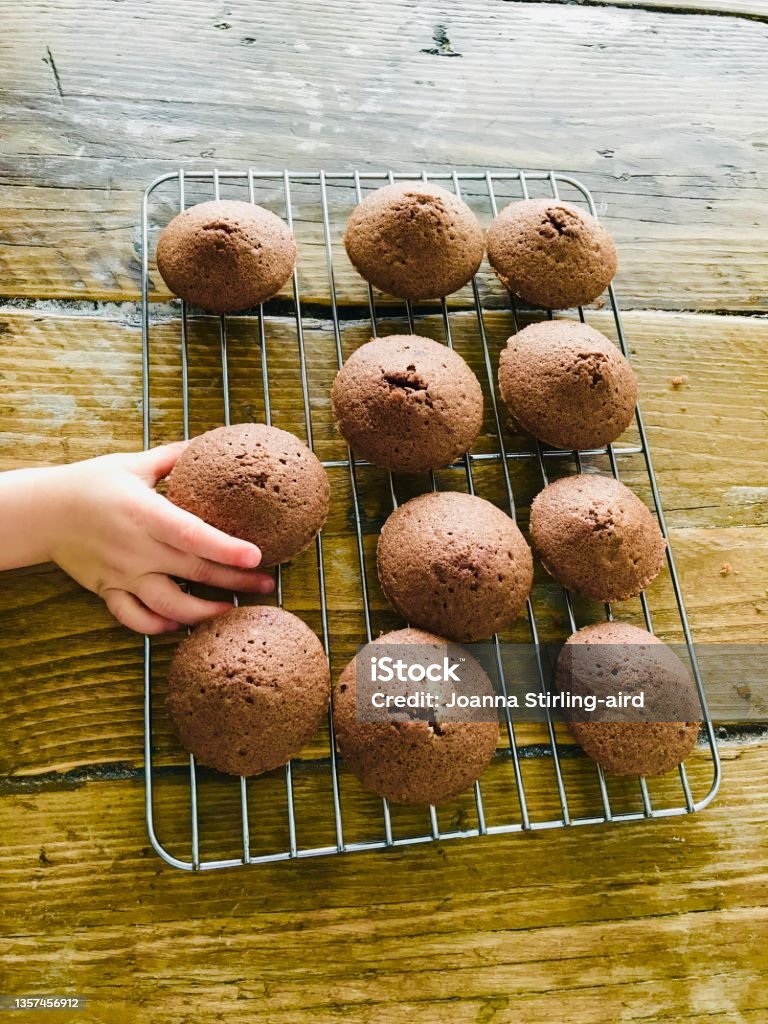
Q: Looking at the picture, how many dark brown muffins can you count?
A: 11